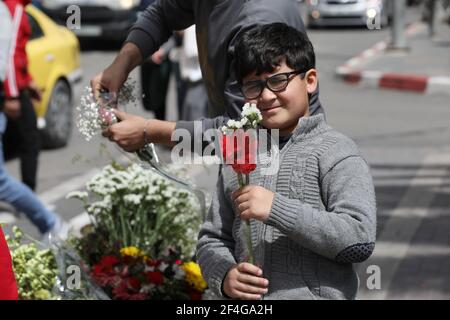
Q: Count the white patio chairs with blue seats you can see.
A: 0